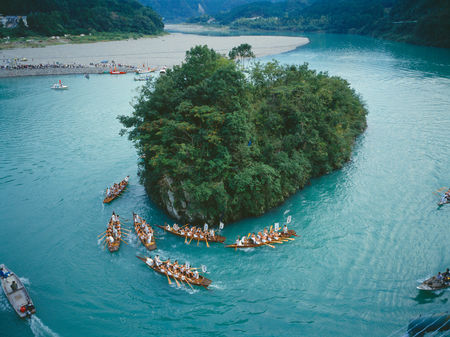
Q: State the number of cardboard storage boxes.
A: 0